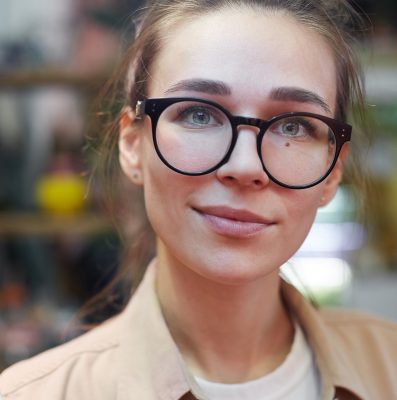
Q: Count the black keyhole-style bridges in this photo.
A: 1